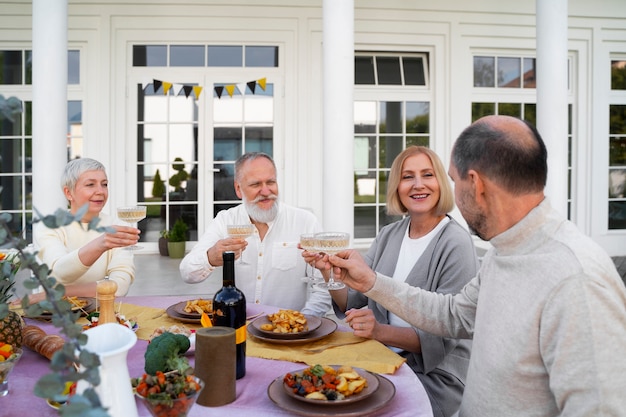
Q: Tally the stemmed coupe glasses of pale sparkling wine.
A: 4